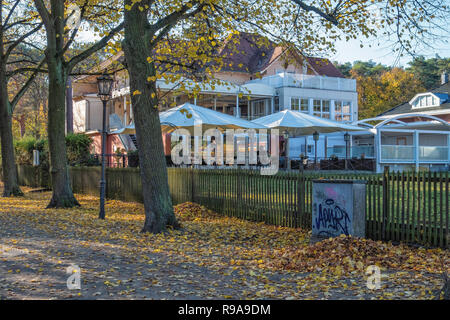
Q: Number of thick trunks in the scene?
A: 3